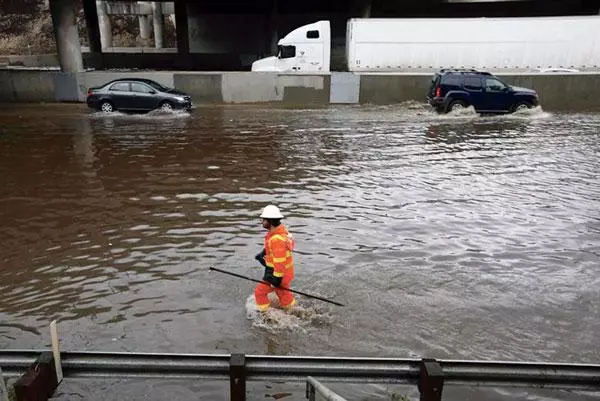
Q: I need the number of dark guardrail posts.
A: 3